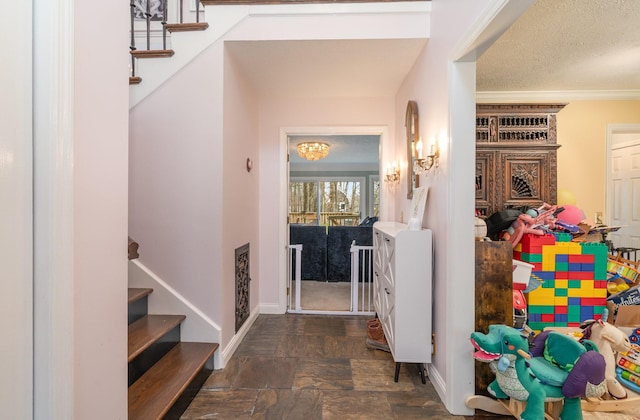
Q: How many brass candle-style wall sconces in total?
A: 2